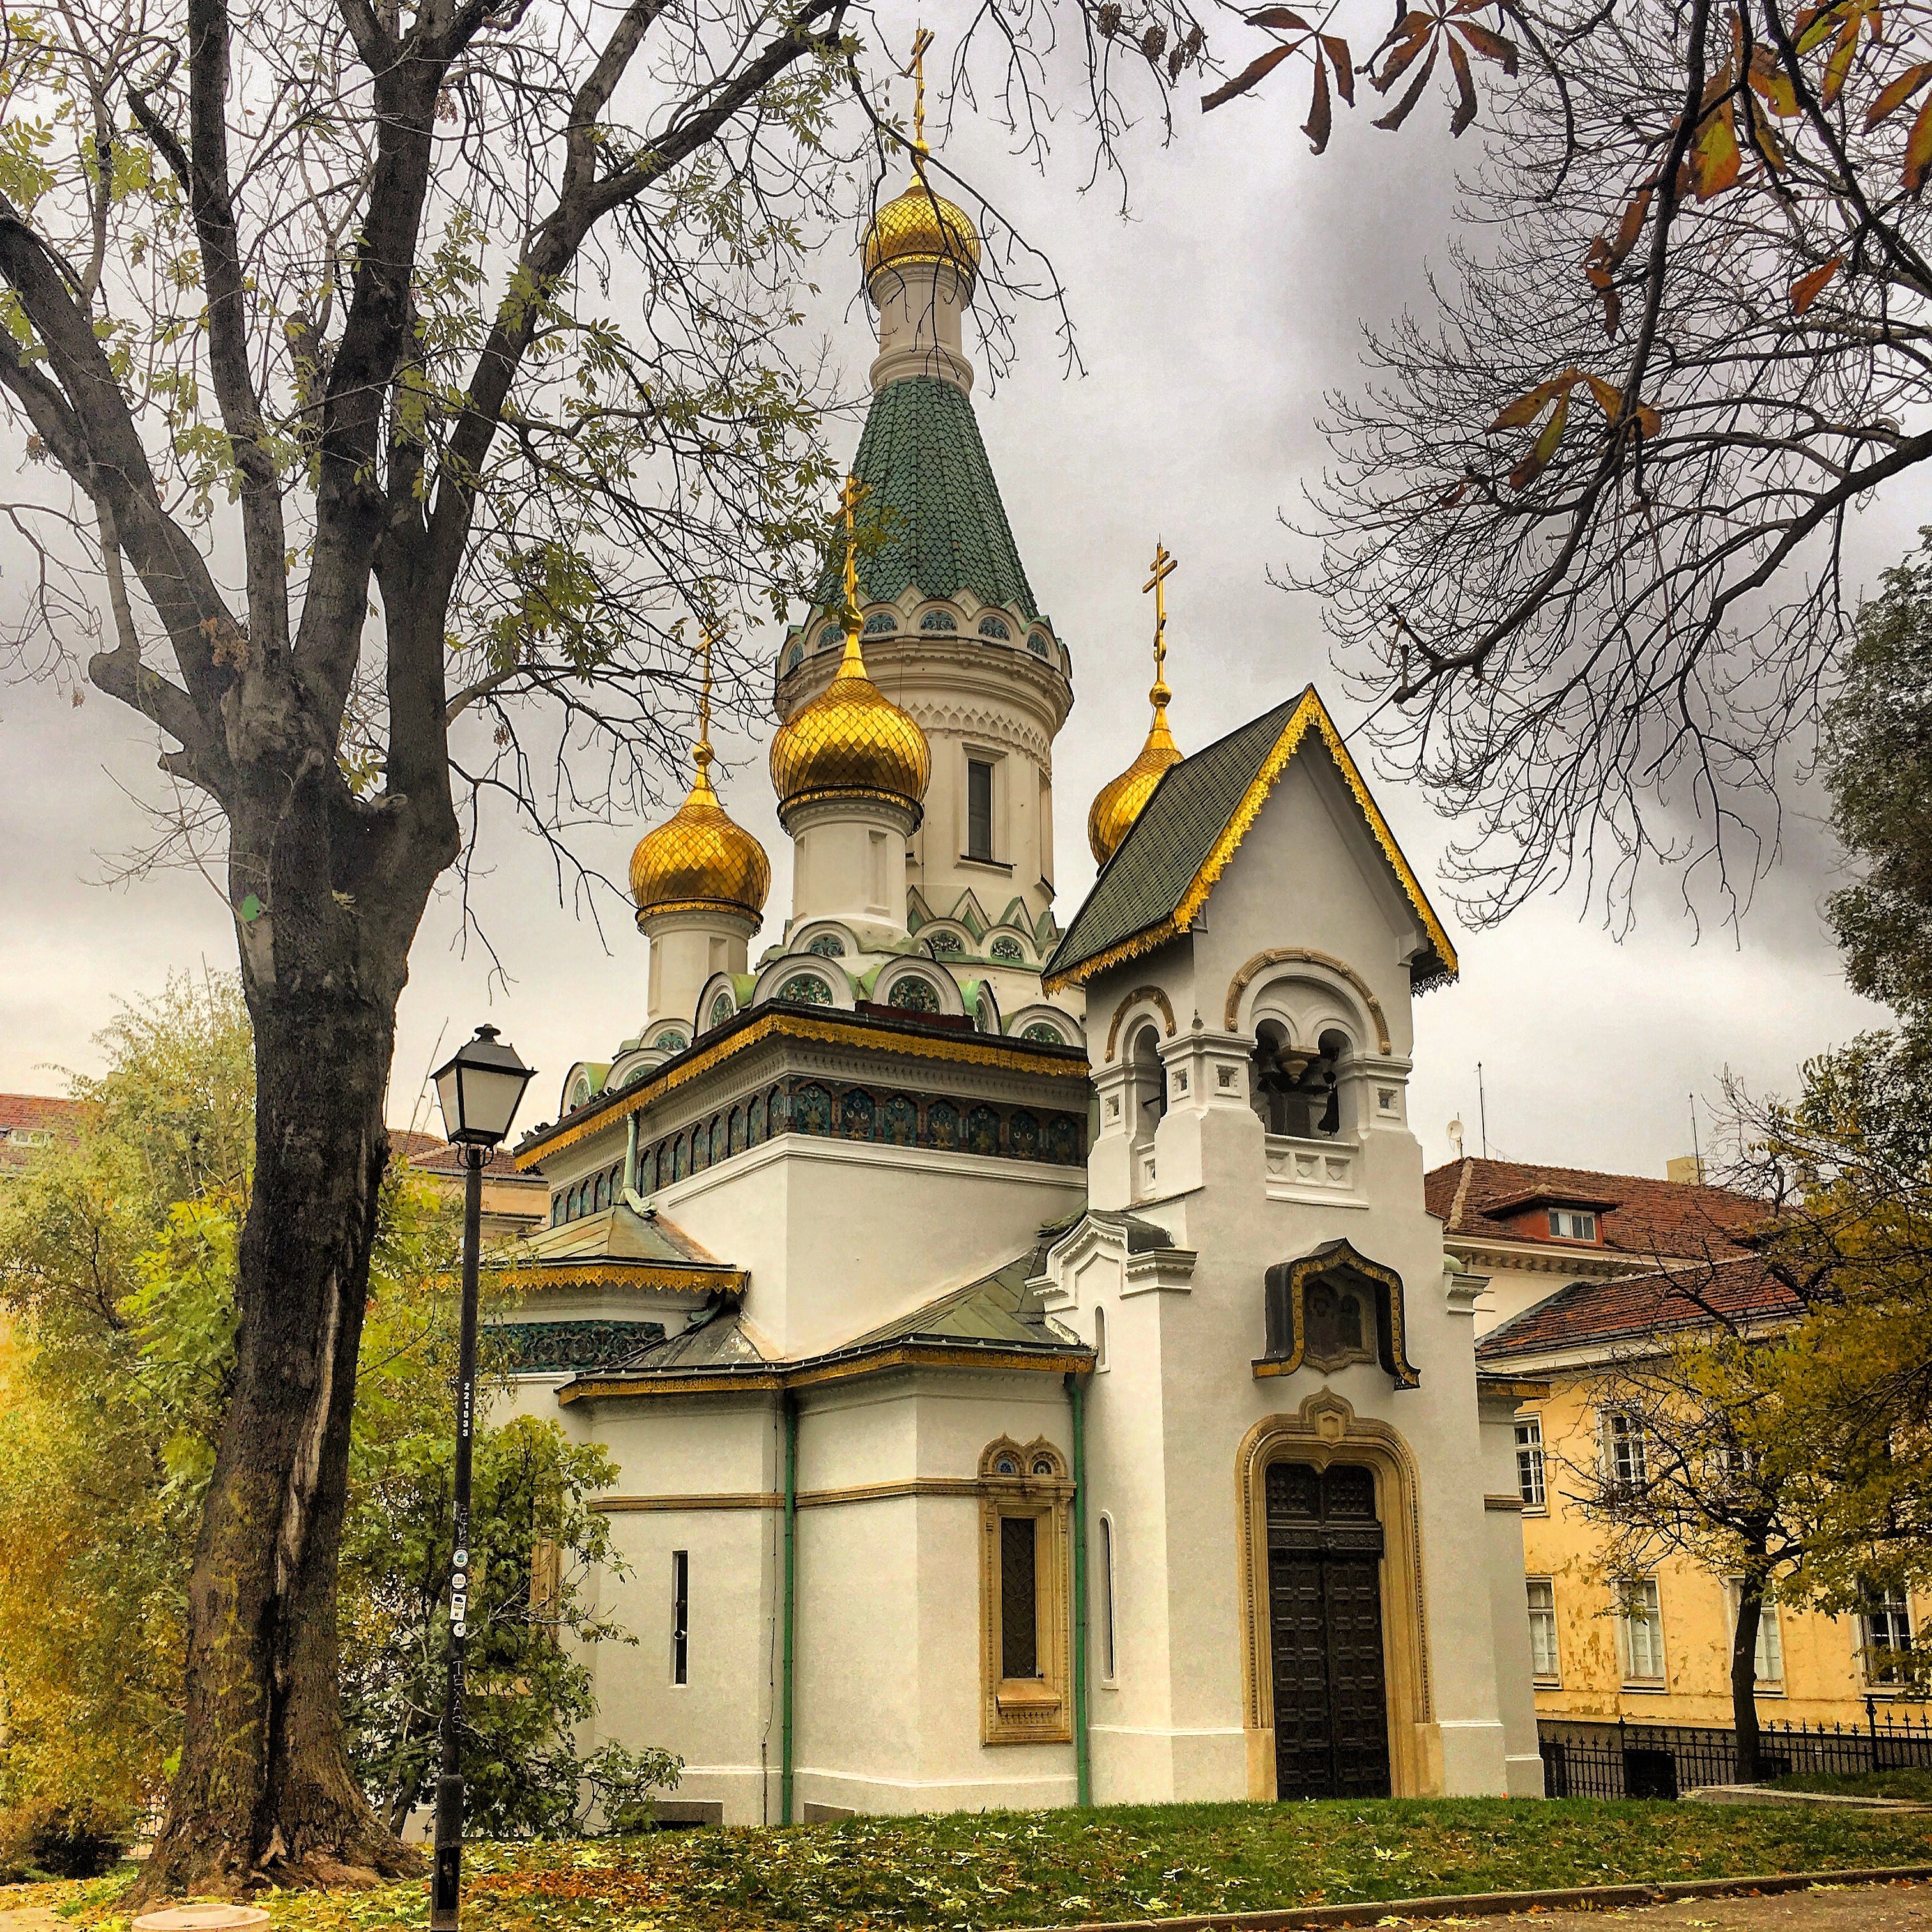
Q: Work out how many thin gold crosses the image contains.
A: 4